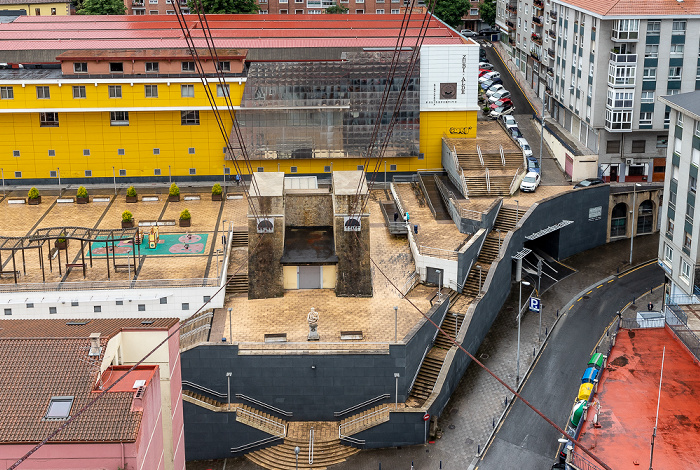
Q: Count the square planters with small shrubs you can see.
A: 8